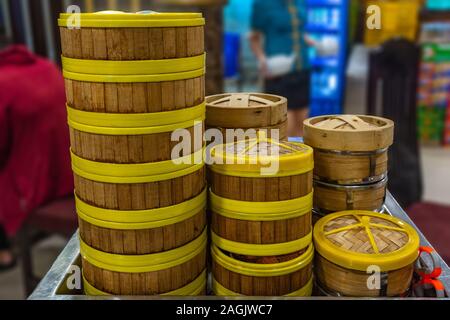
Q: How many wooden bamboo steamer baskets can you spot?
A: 13